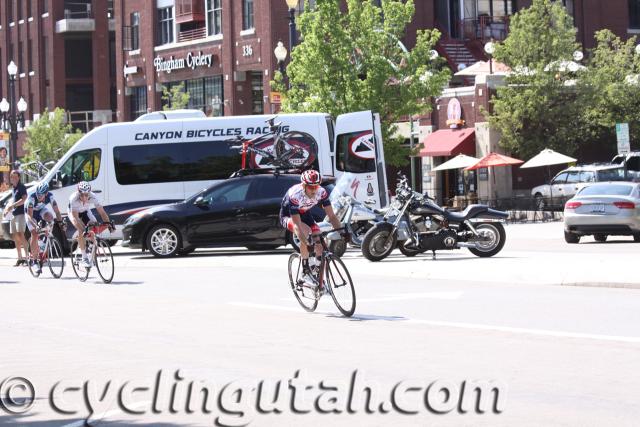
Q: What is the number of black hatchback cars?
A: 1